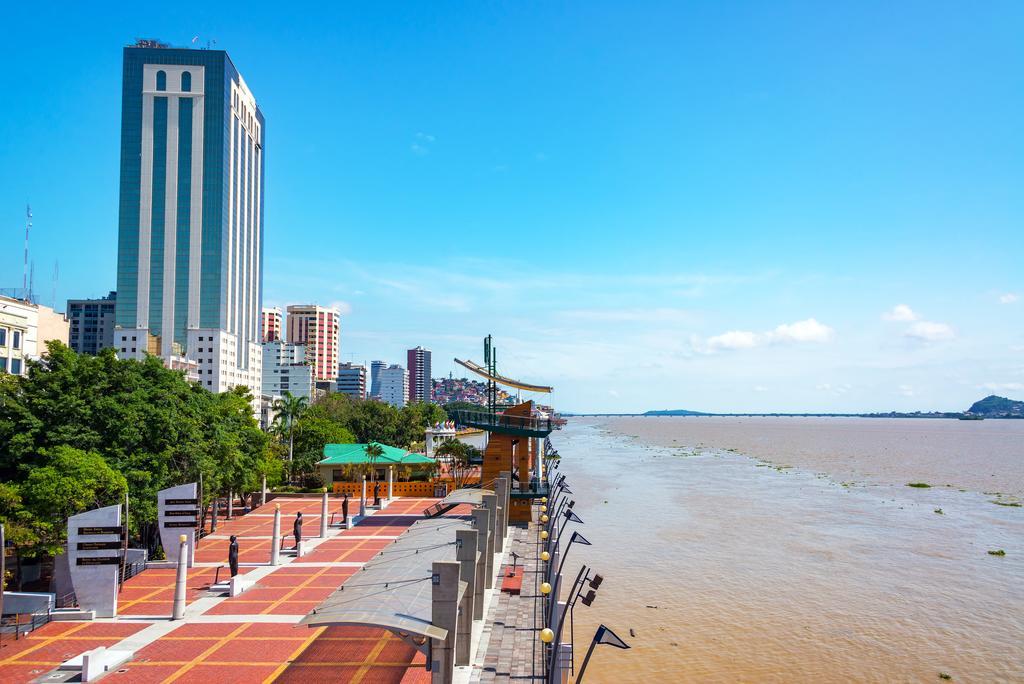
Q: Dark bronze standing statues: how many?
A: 4